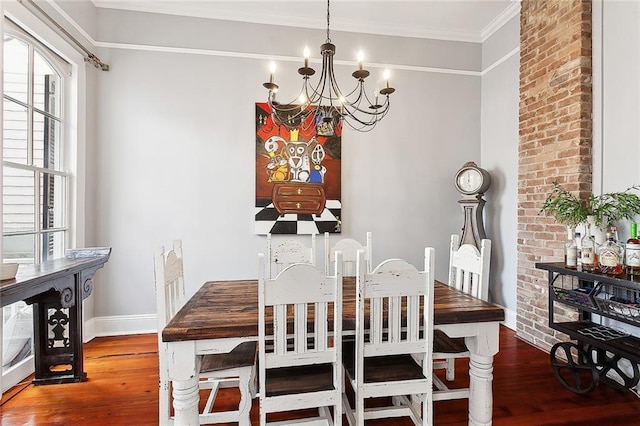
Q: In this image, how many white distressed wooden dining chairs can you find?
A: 6